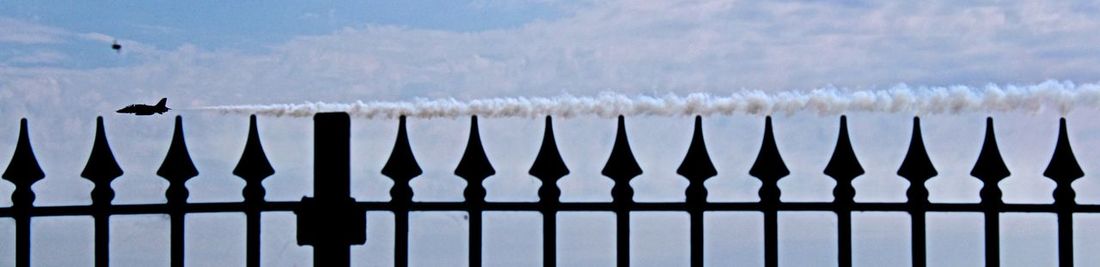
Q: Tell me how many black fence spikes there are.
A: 14